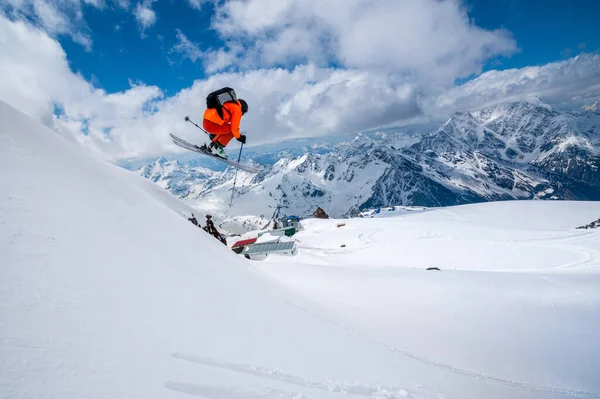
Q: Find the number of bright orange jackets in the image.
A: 1